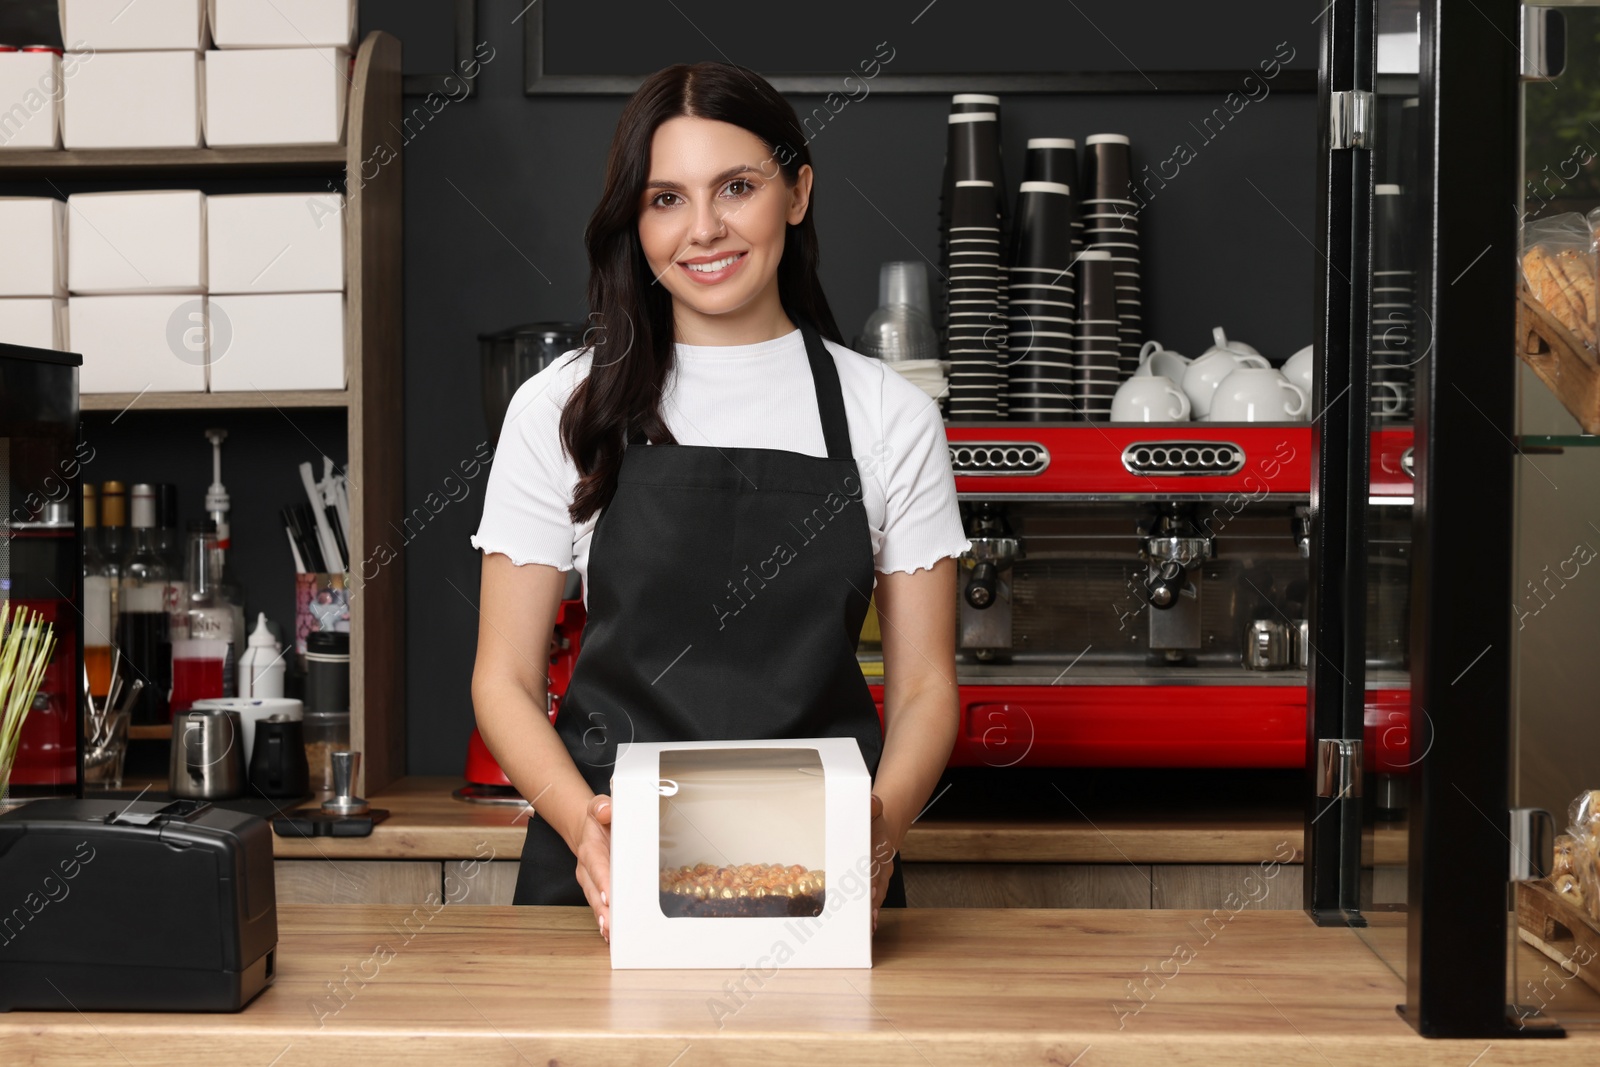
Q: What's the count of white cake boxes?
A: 12